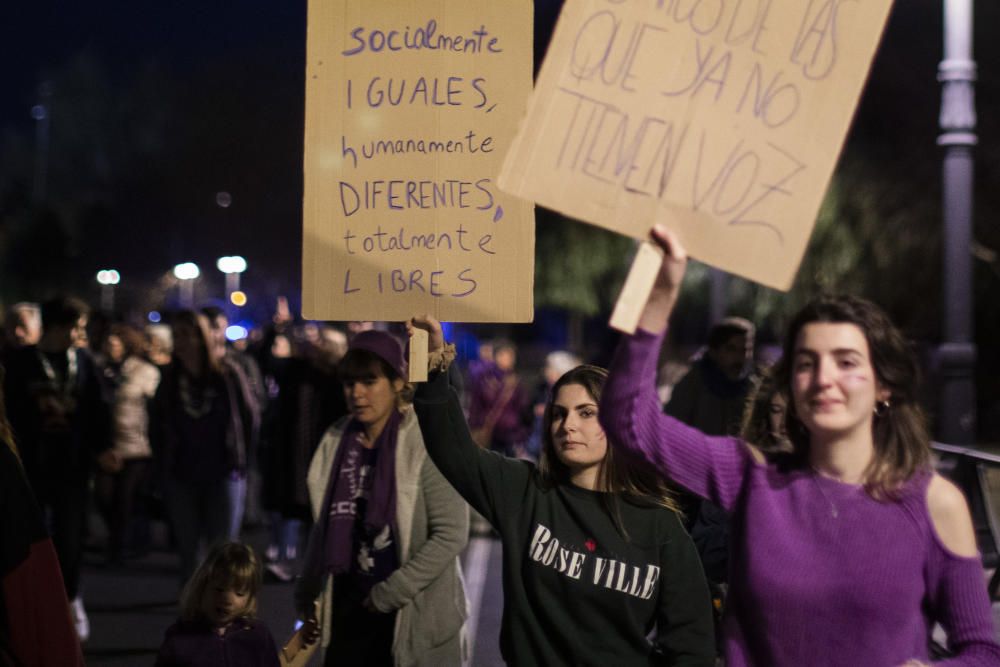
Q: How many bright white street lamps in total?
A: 3